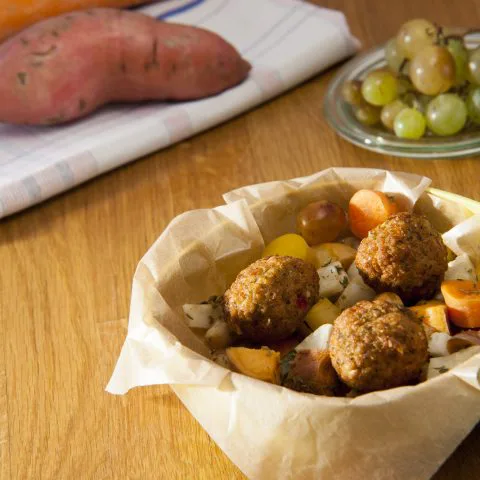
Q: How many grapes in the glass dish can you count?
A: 12